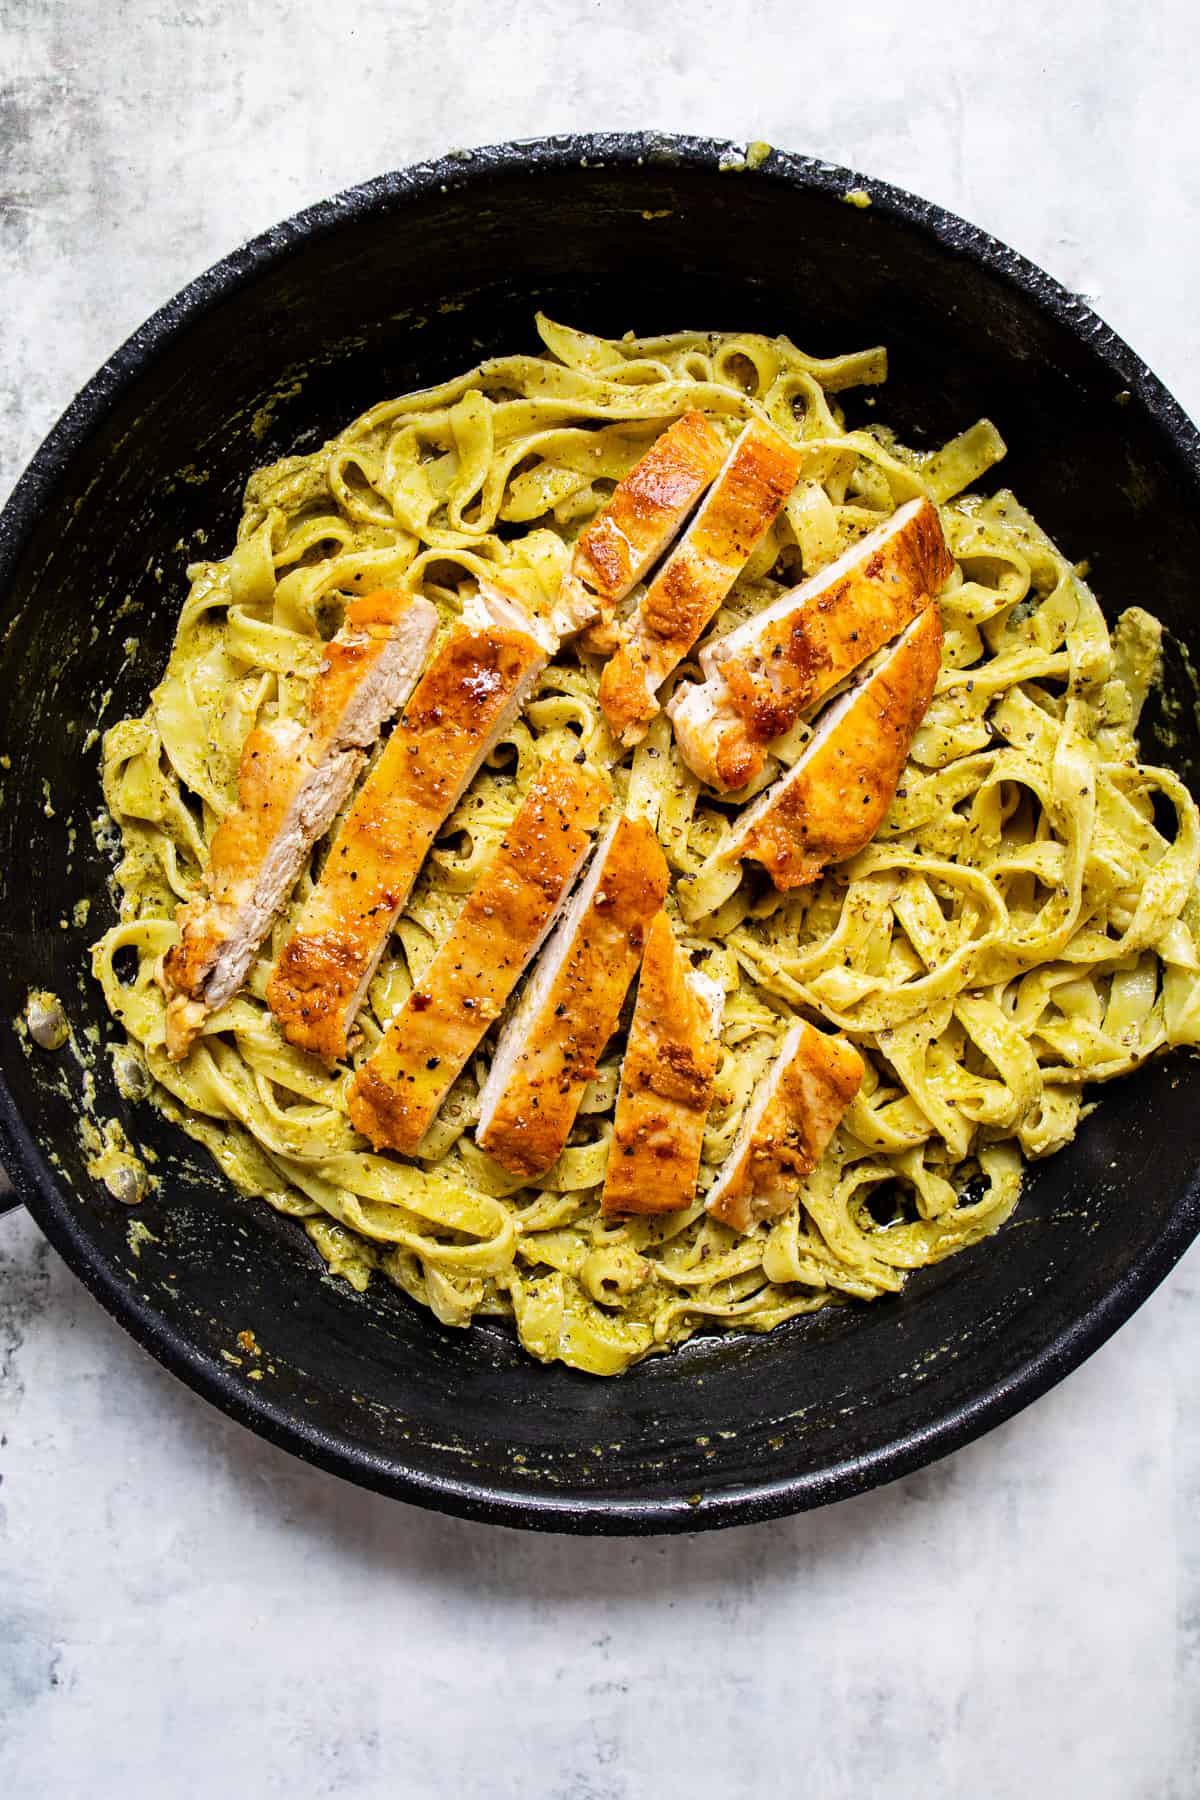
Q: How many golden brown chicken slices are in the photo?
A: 10